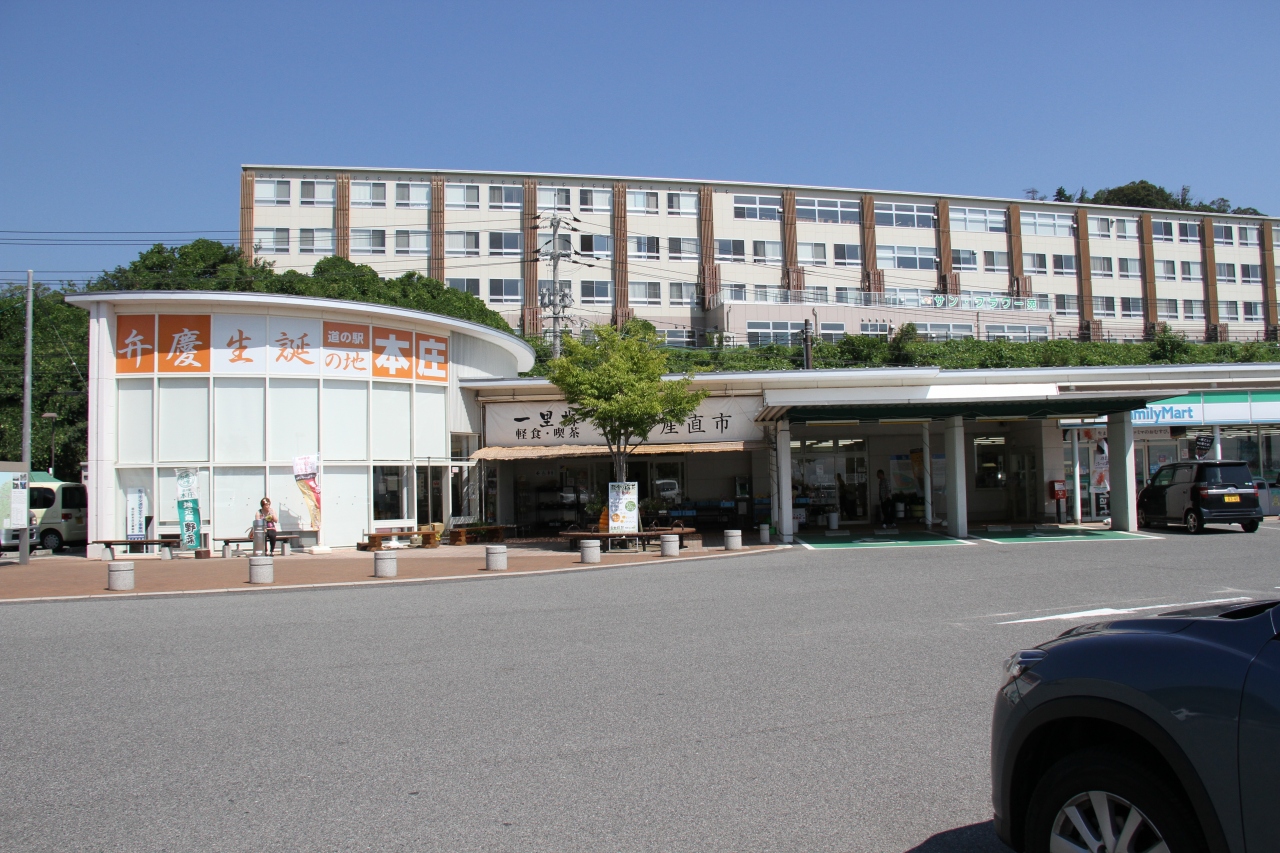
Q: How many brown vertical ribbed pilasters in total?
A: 14